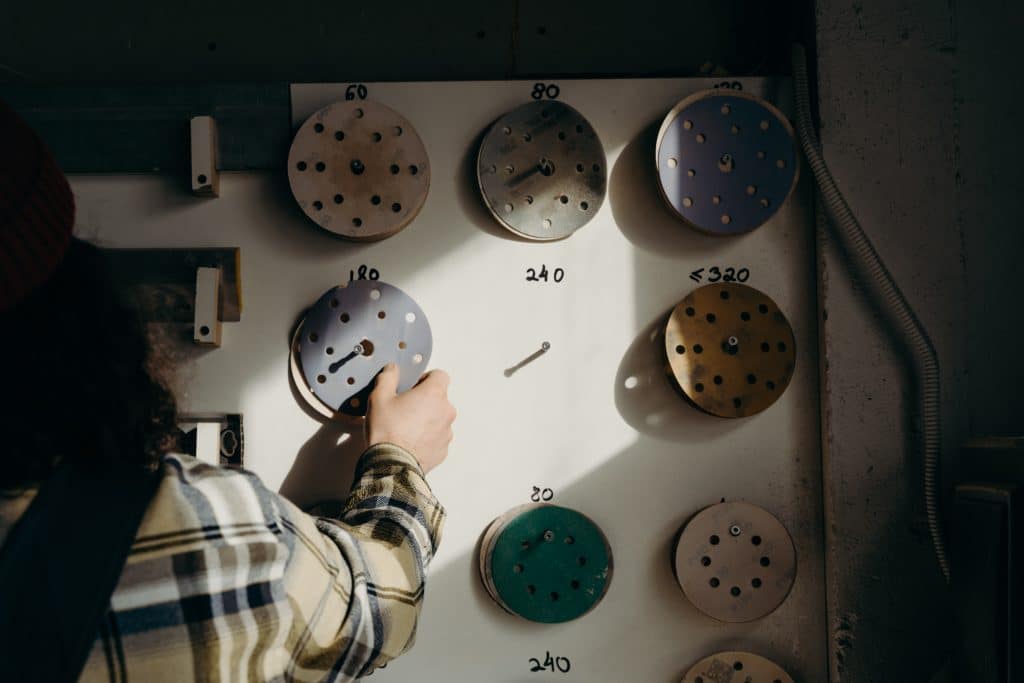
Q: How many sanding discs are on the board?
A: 8